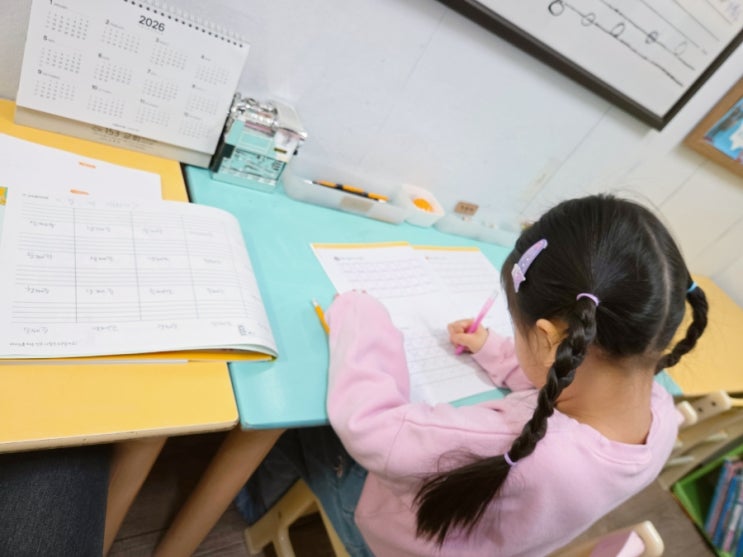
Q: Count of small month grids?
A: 12